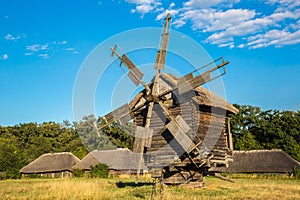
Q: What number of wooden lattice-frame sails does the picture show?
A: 6